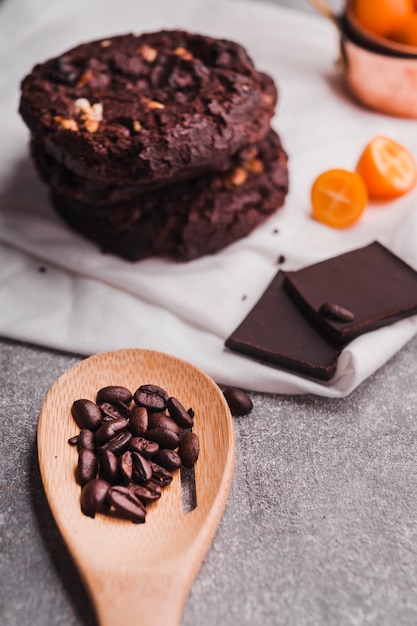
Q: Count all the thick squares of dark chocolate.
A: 2